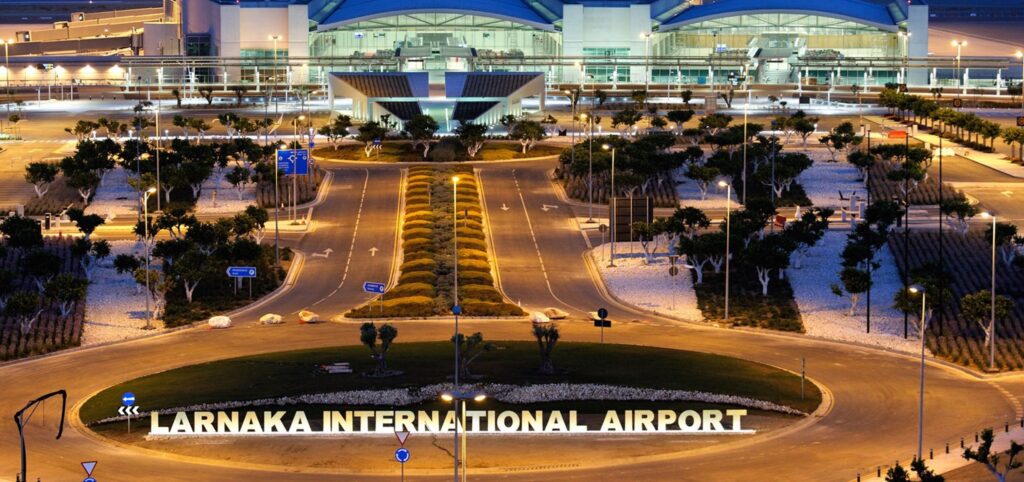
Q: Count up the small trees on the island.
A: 3